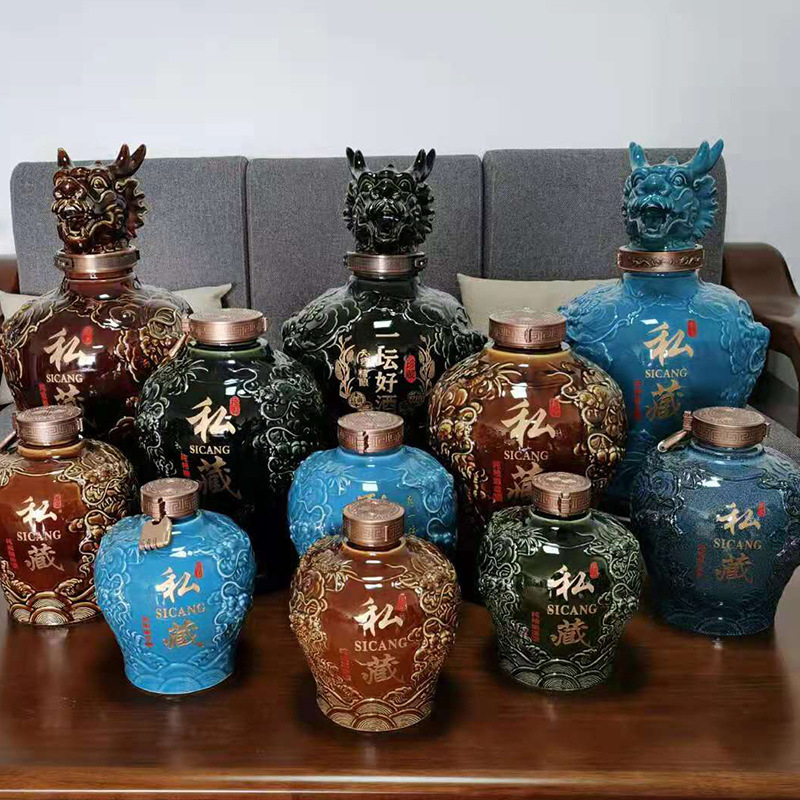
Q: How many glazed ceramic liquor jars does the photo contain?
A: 11